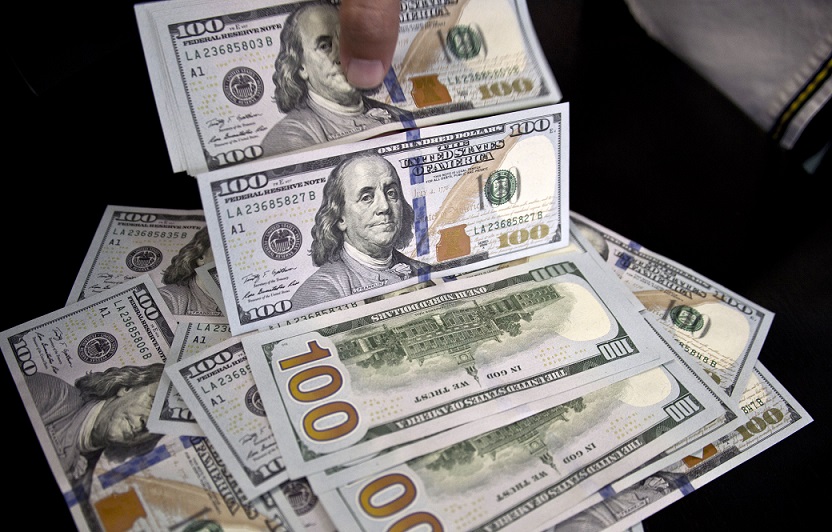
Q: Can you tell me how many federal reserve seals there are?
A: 6